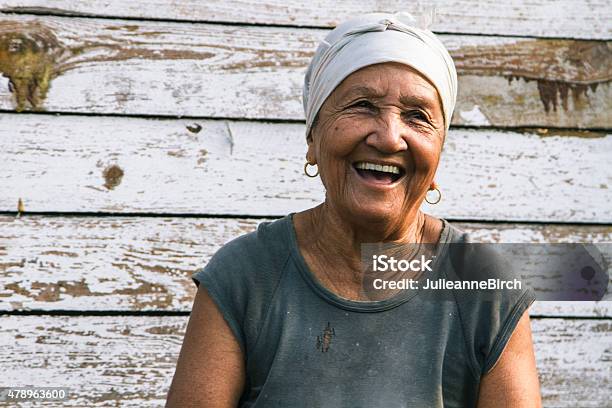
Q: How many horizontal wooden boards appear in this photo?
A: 5